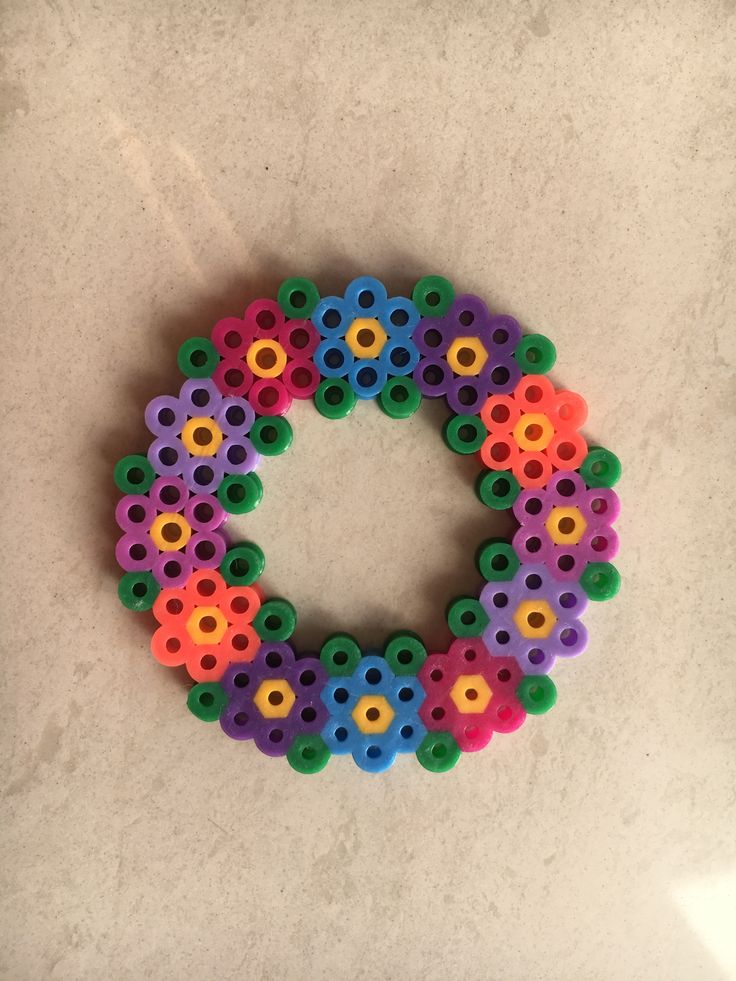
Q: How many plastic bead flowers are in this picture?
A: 12